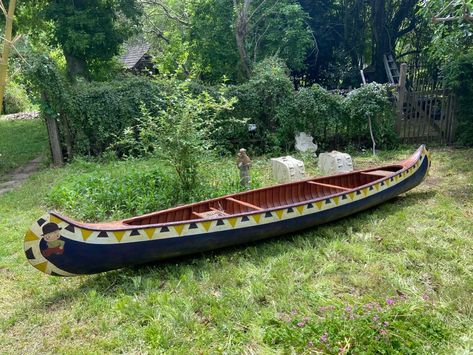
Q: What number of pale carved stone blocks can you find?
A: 2